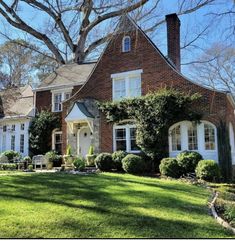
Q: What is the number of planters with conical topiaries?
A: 2